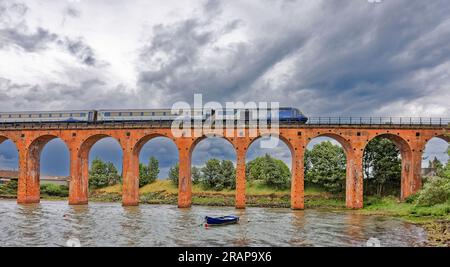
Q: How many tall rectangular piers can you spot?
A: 8